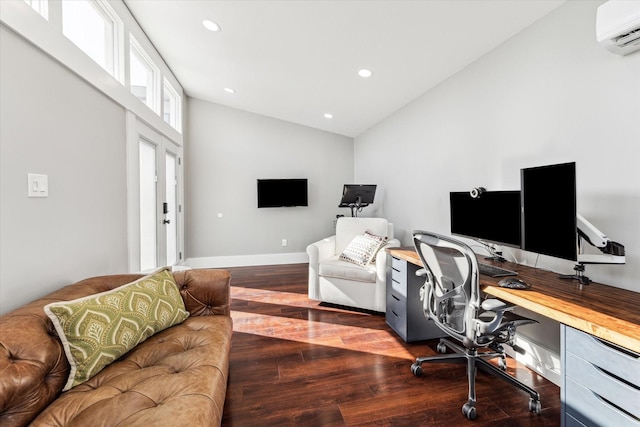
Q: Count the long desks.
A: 1